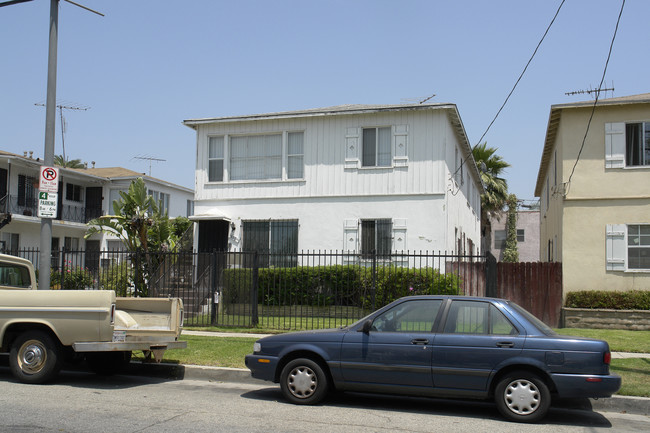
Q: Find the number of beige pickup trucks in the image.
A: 1